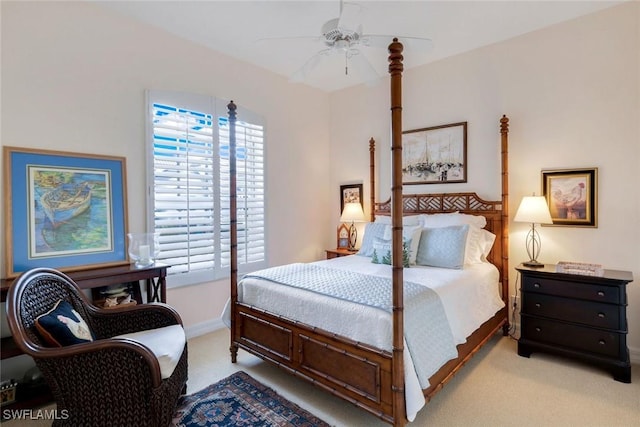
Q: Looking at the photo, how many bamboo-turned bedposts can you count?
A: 4